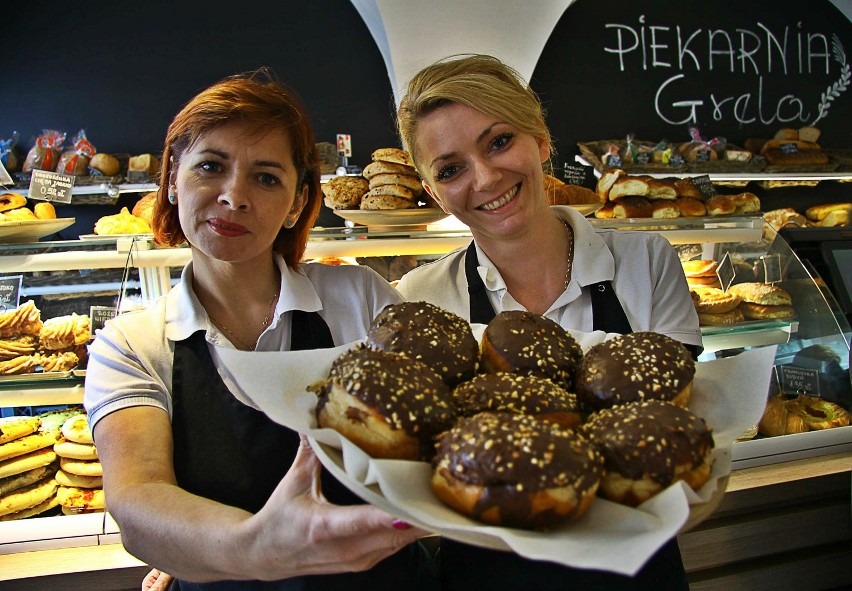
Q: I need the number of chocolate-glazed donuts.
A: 7